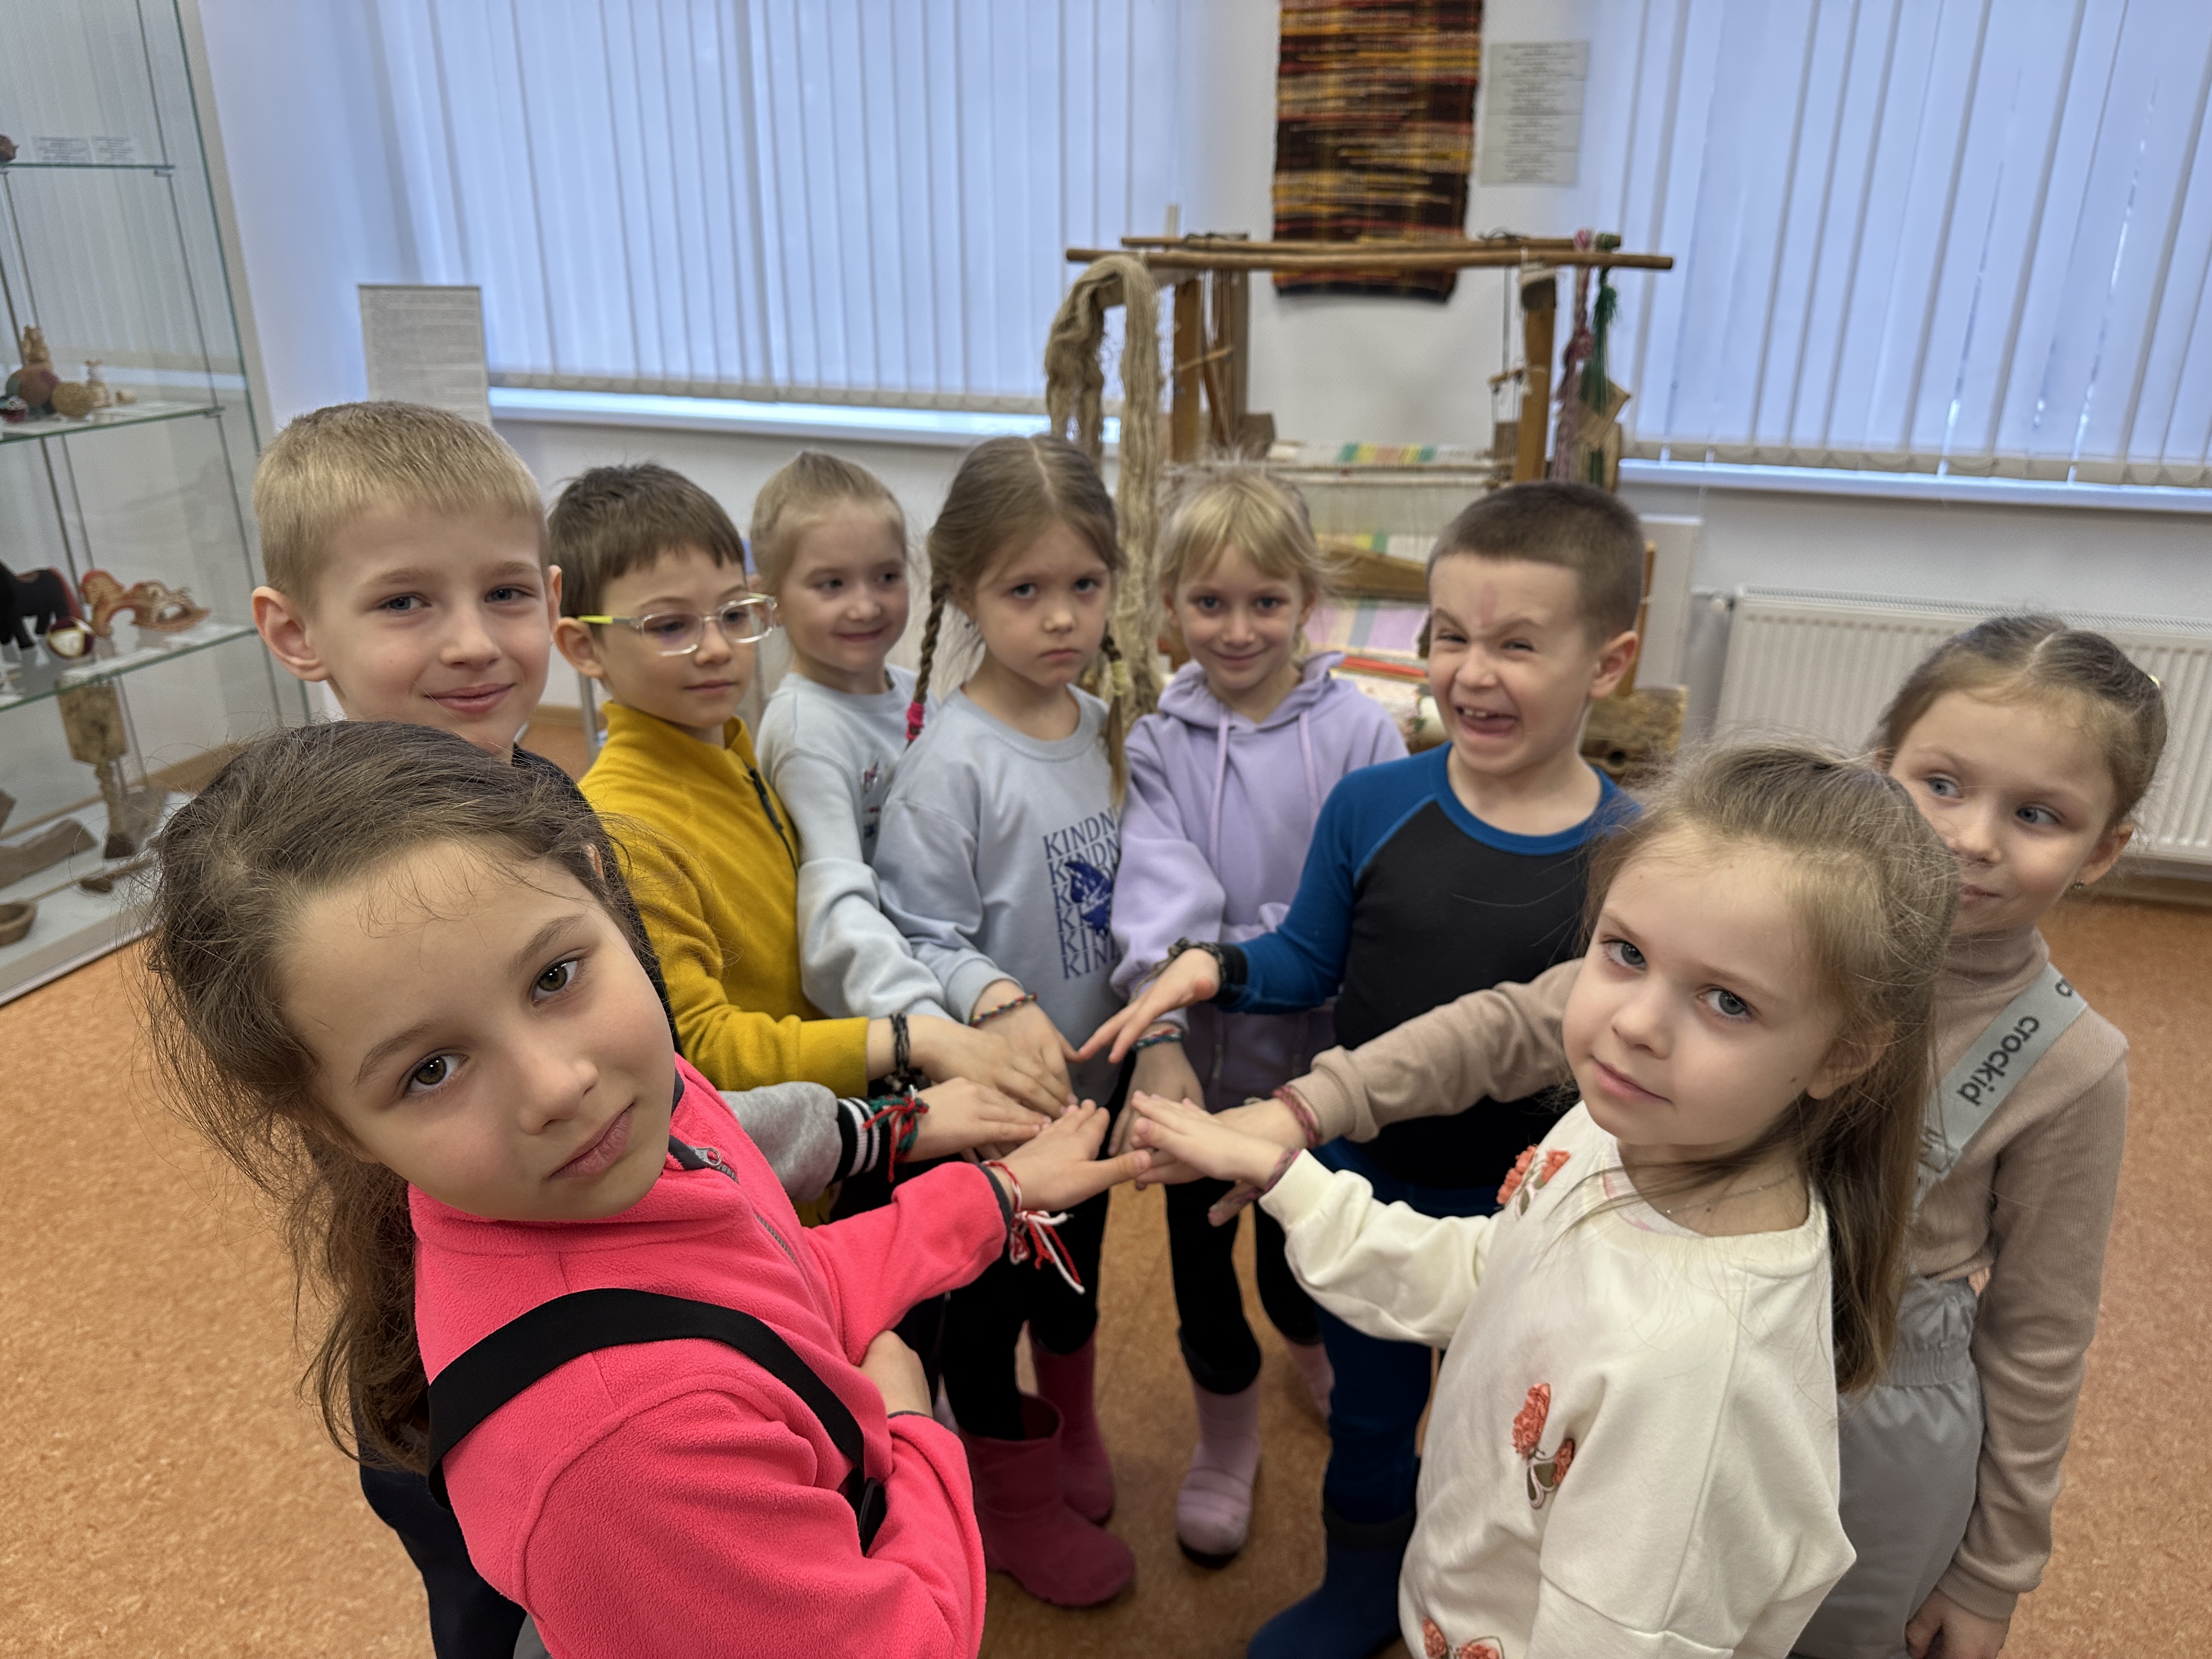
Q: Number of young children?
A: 9